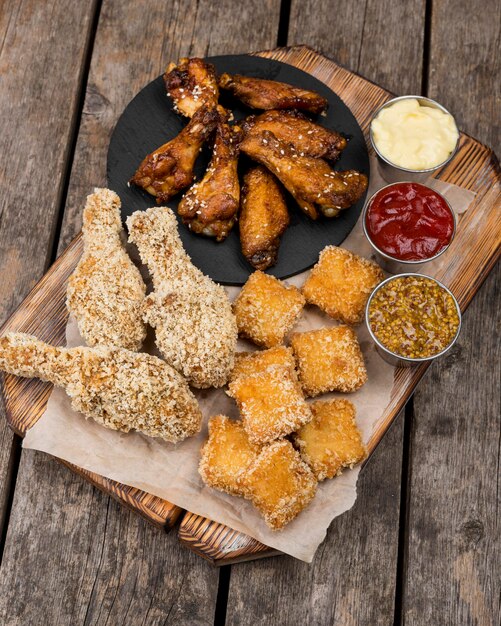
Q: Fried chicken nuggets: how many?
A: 8